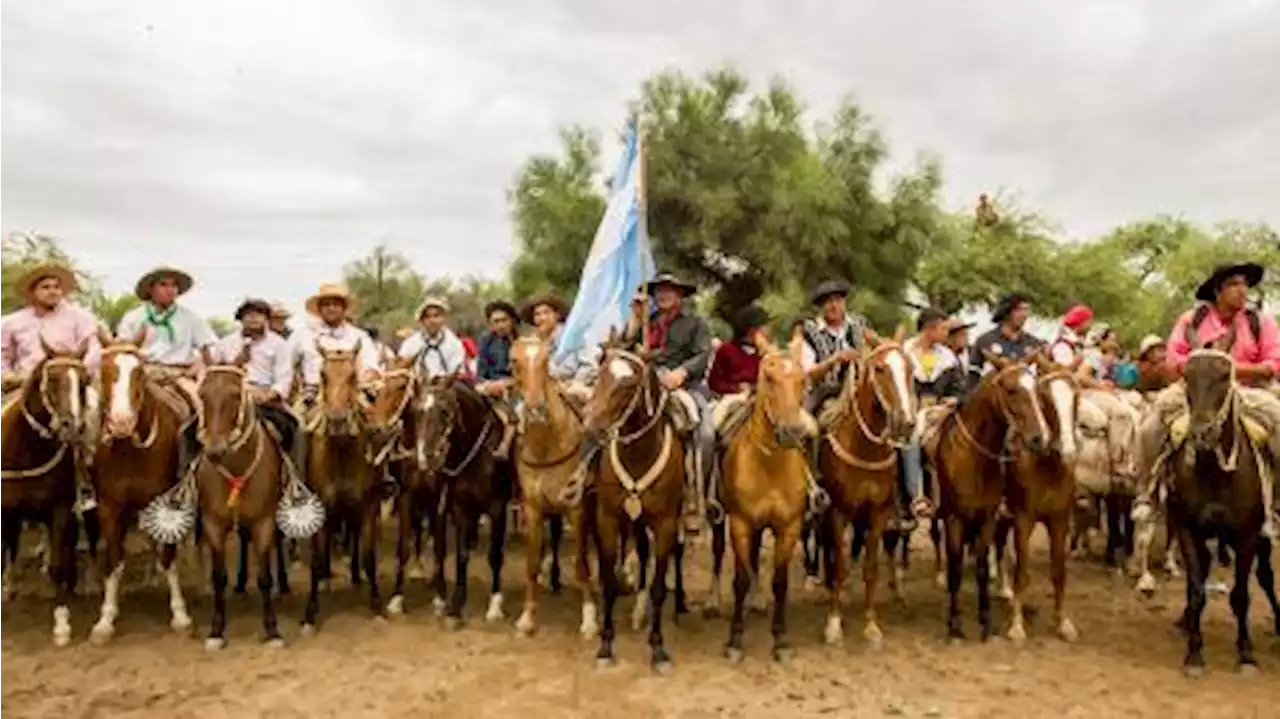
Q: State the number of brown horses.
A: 13